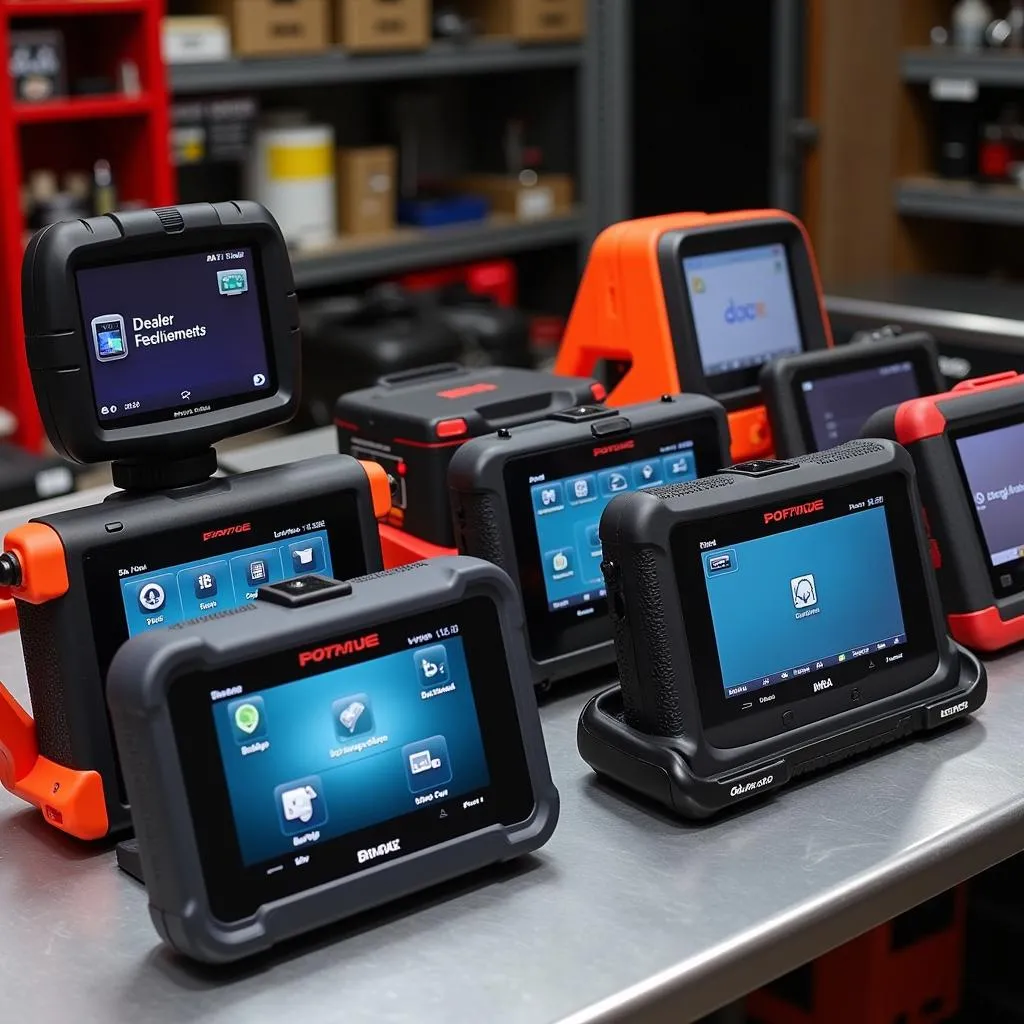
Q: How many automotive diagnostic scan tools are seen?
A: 8